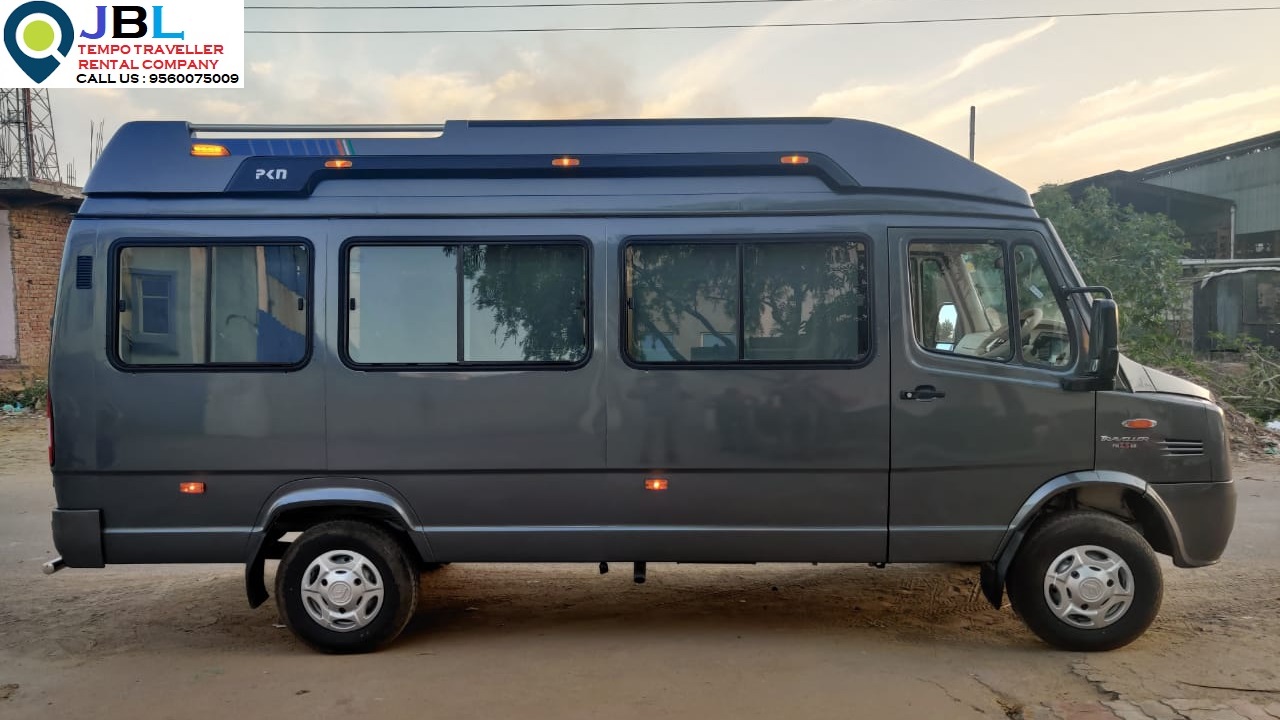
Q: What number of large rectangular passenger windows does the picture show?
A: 3